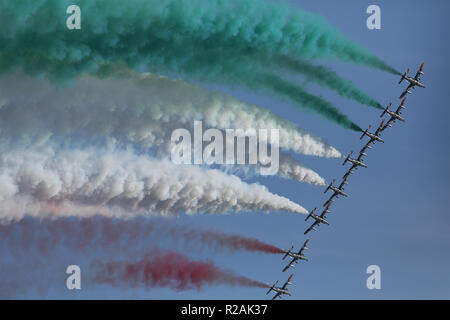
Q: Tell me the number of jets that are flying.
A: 8